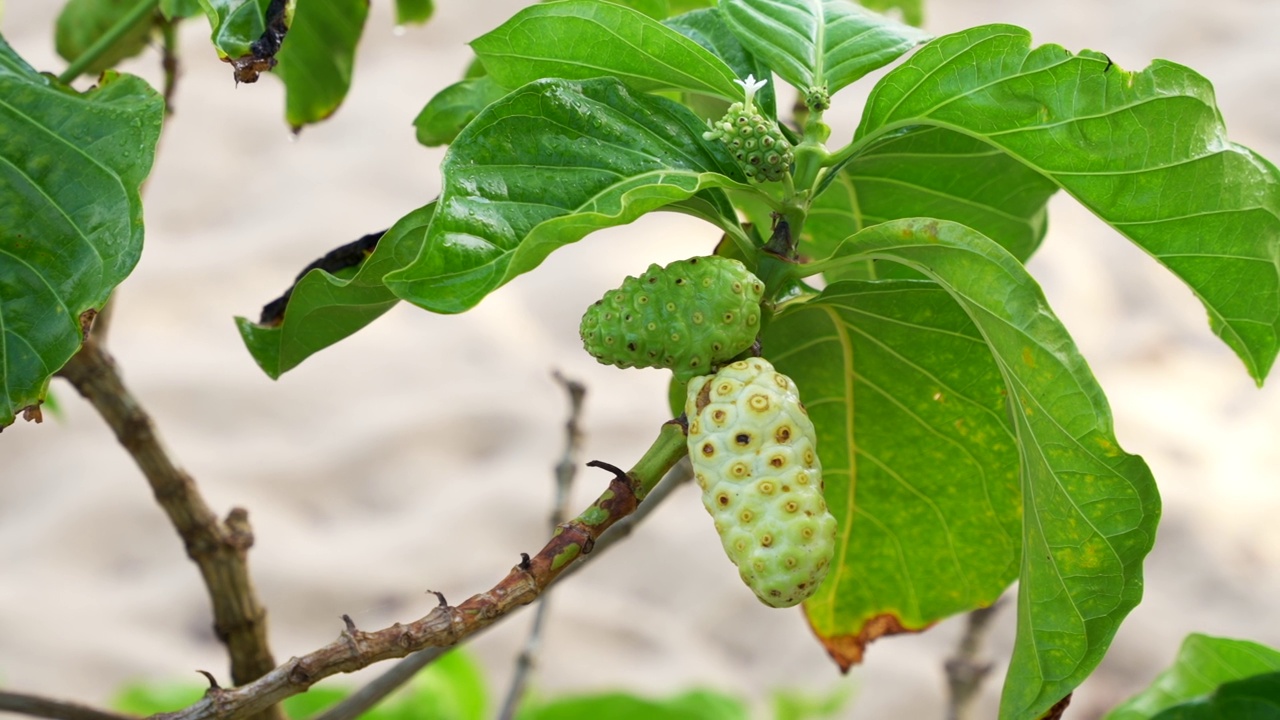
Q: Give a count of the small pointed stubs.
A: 5